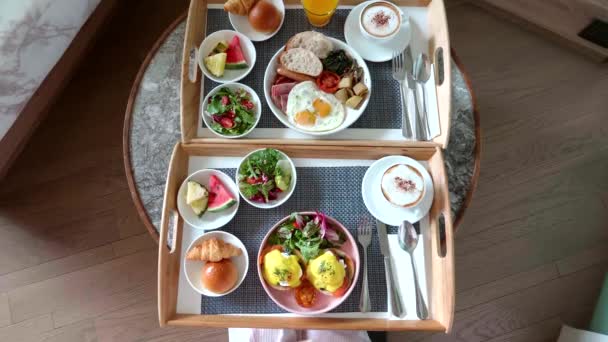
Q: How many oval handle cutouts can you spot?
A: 4